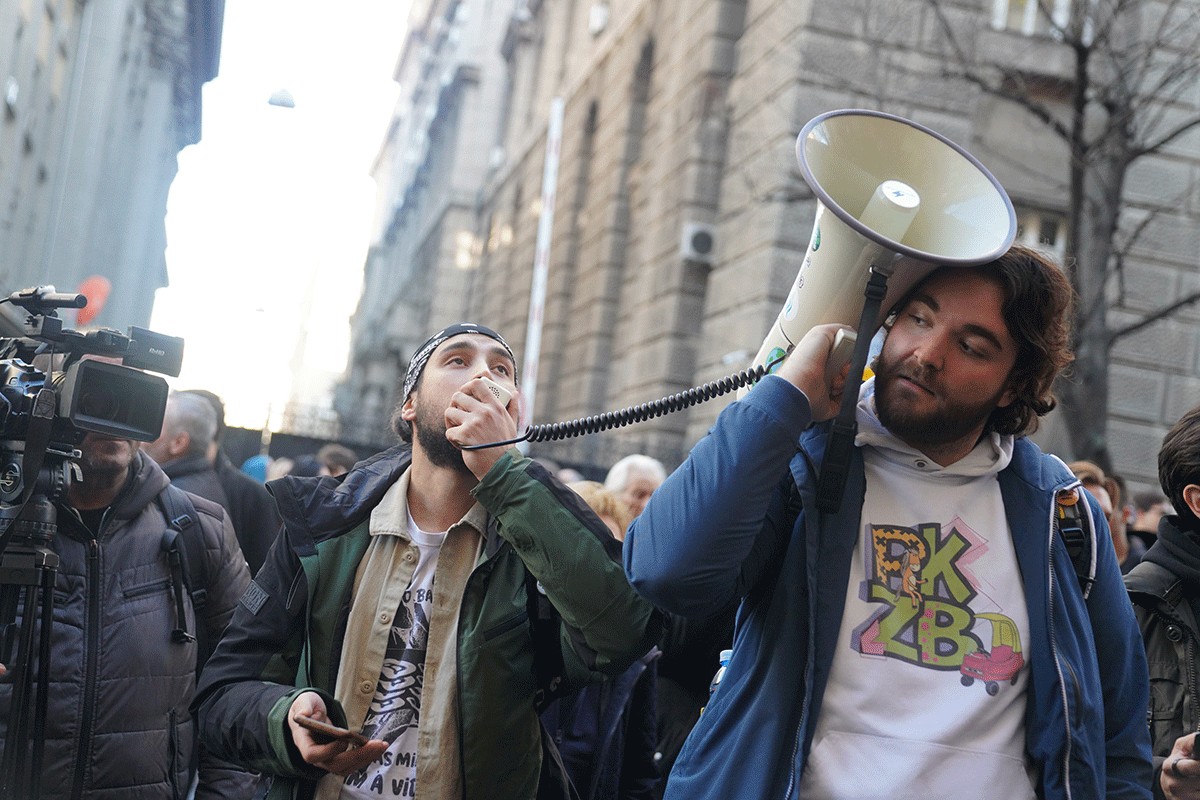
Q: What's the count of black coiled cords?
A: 1